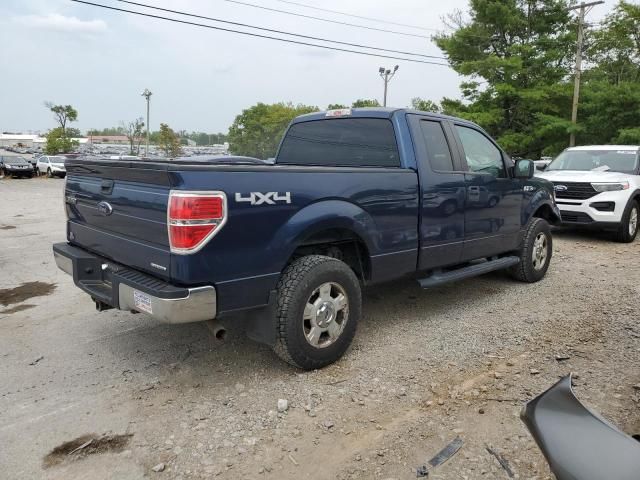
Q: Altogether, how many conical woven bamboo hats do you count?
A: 0